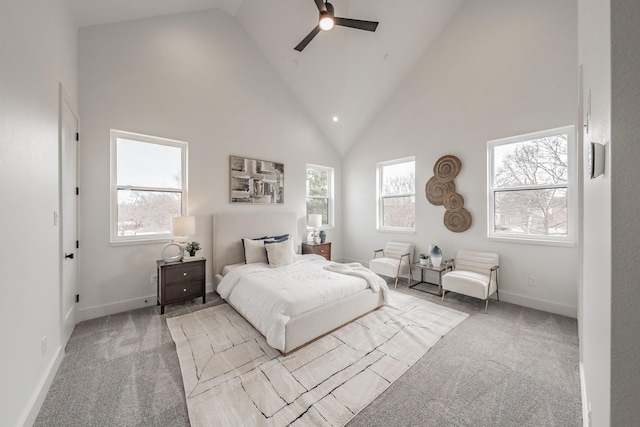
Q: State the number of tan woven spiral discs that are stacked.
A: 4